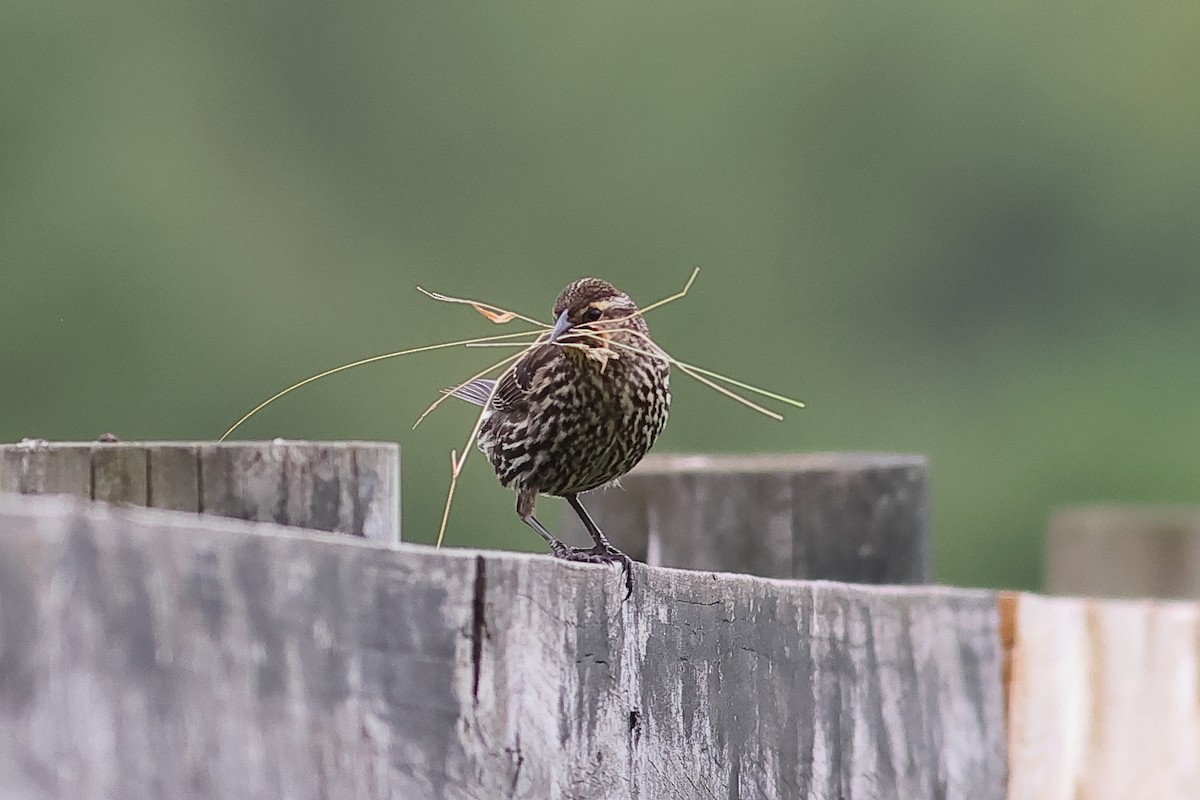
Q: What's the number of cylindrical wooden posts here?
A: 3